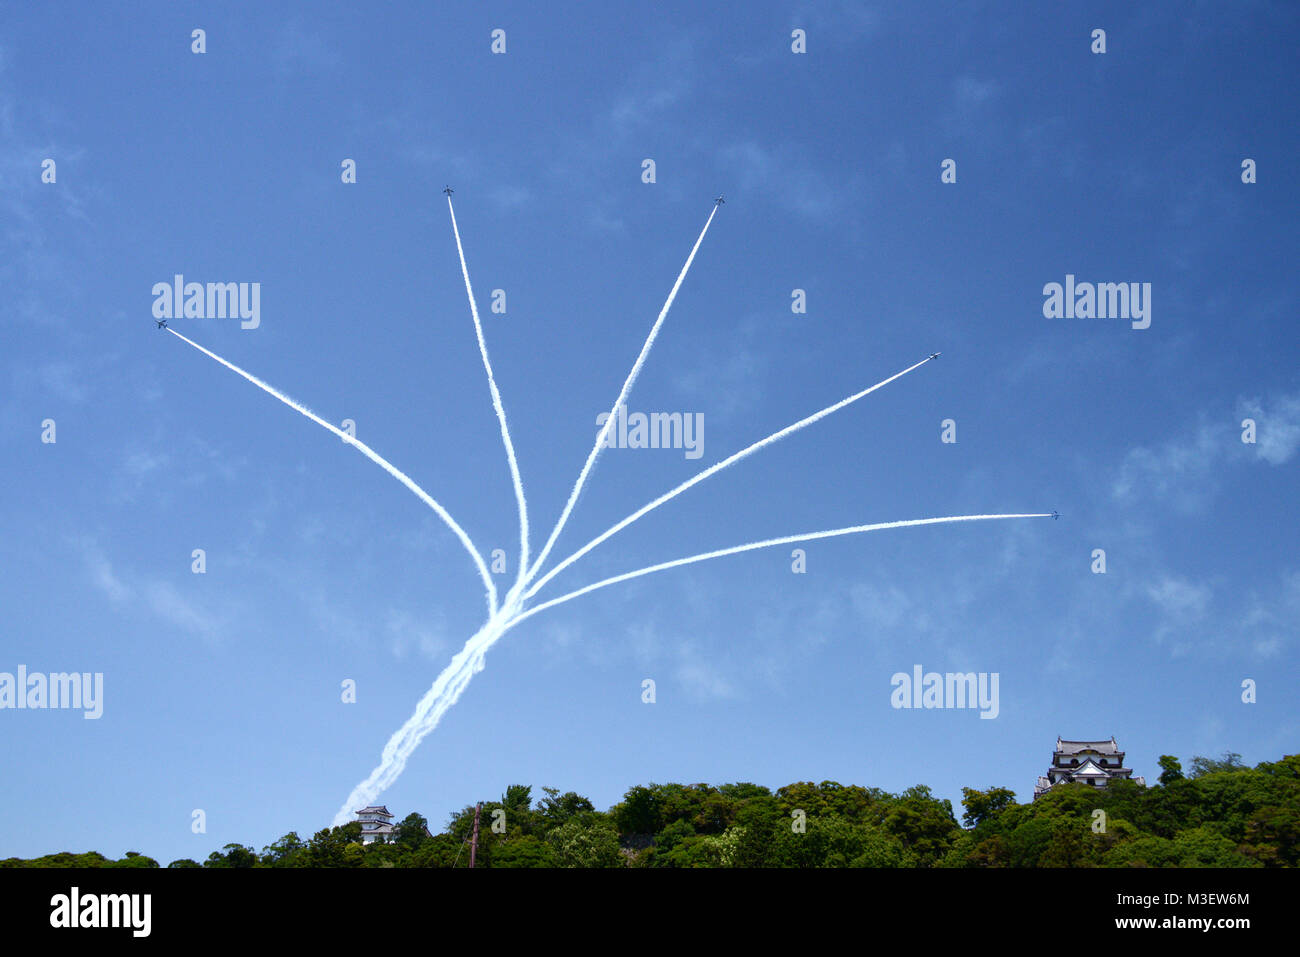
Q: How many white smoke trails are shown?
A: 5